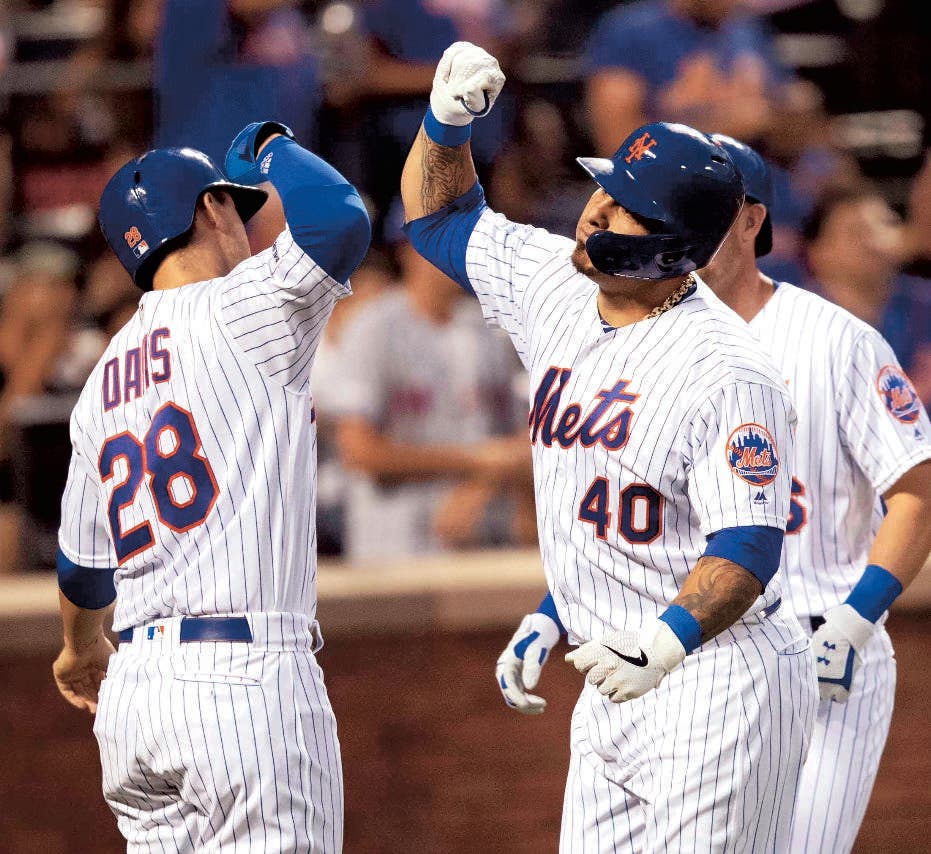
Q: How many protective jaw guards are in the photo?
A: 1